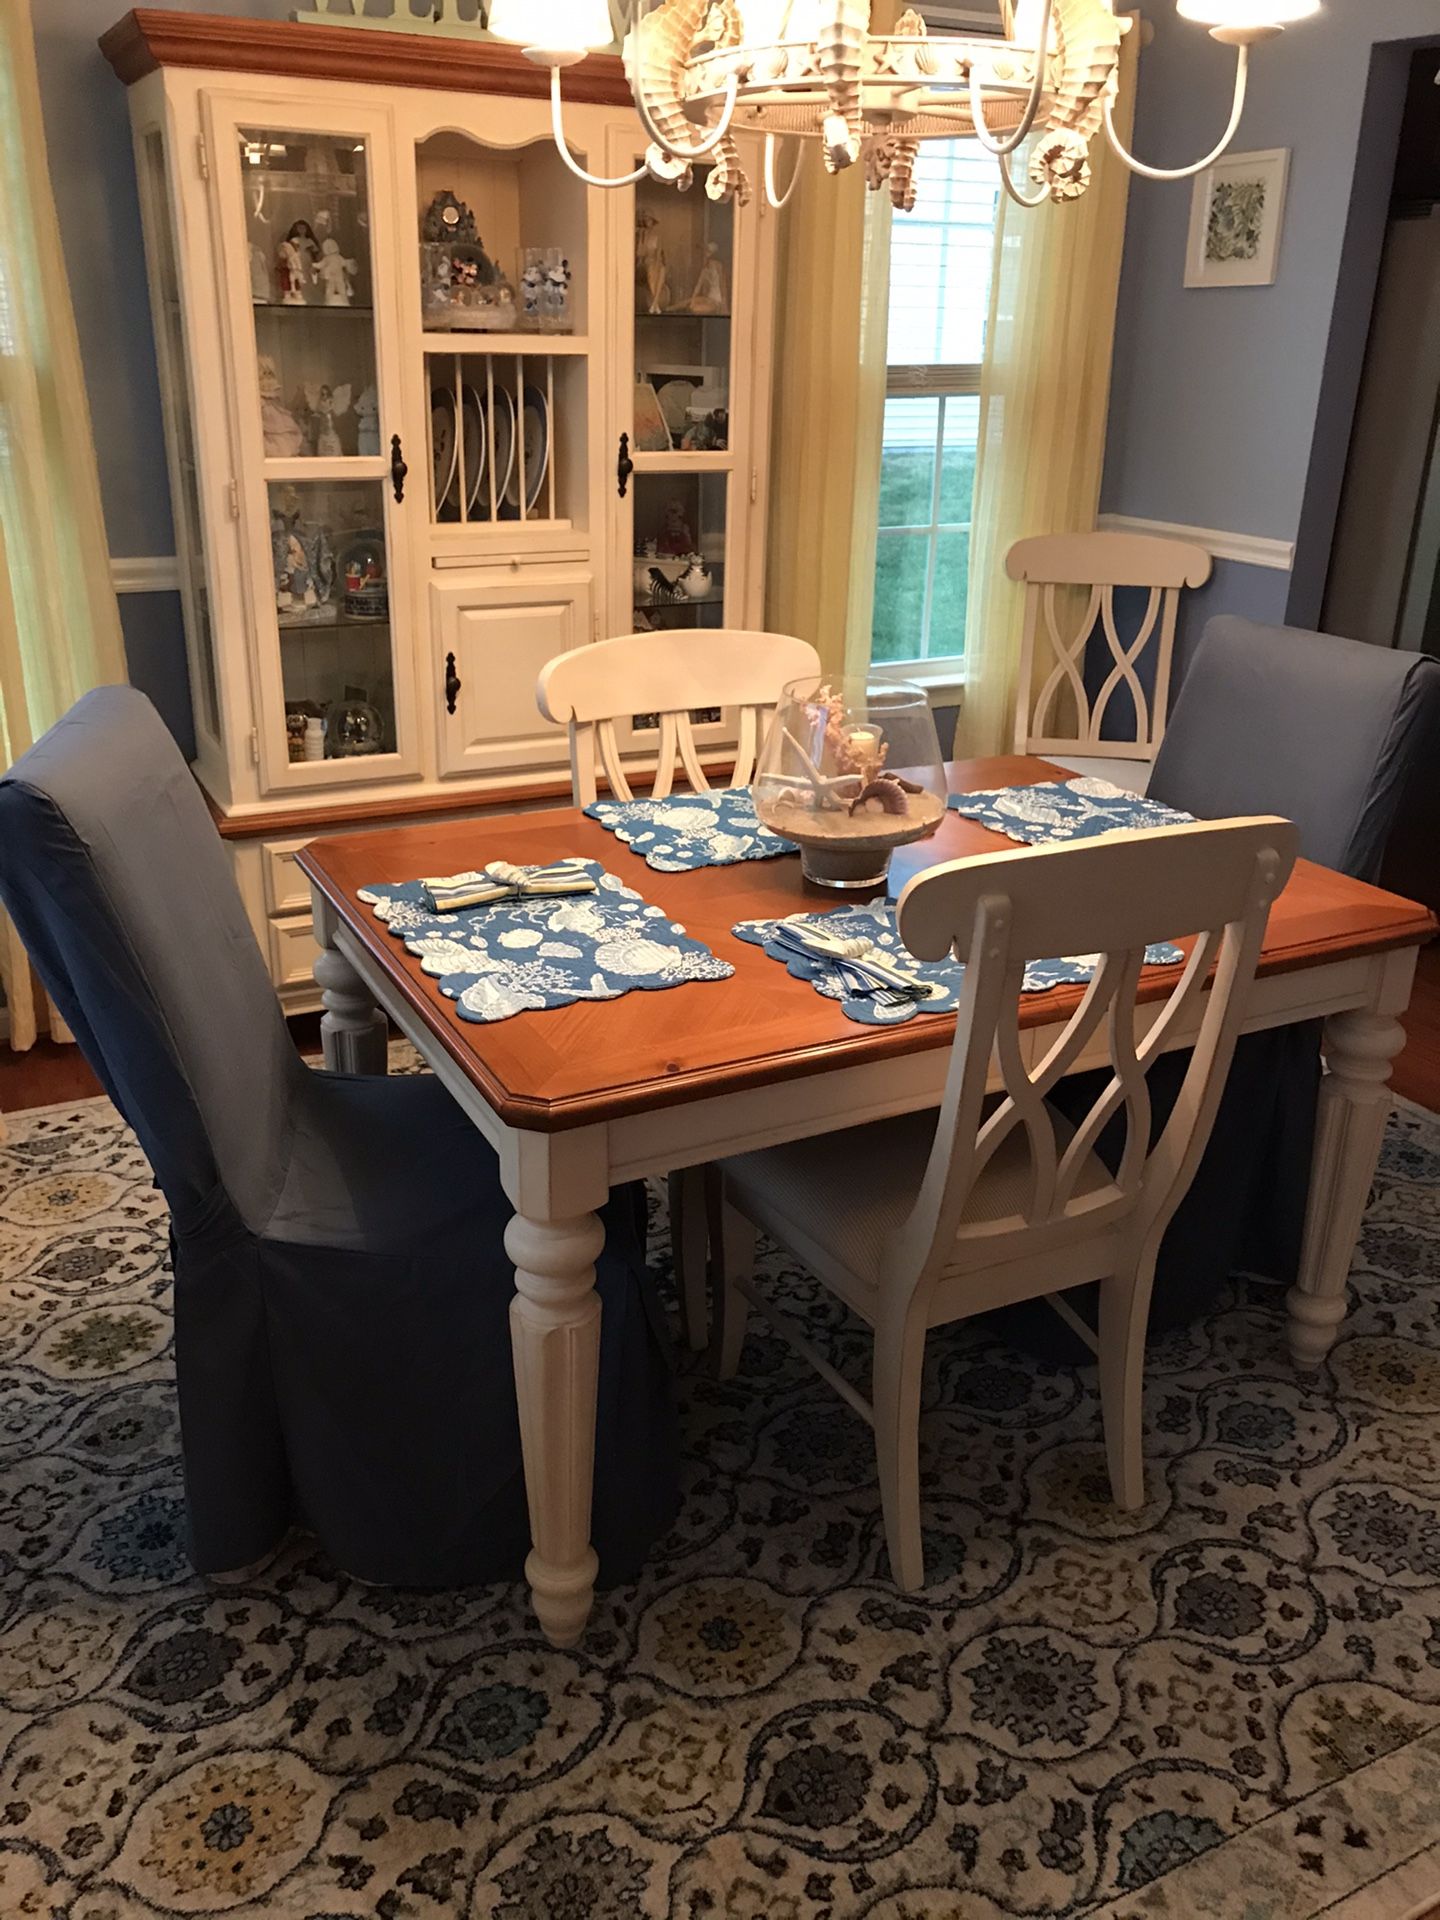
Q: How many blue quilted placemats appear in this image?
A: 4